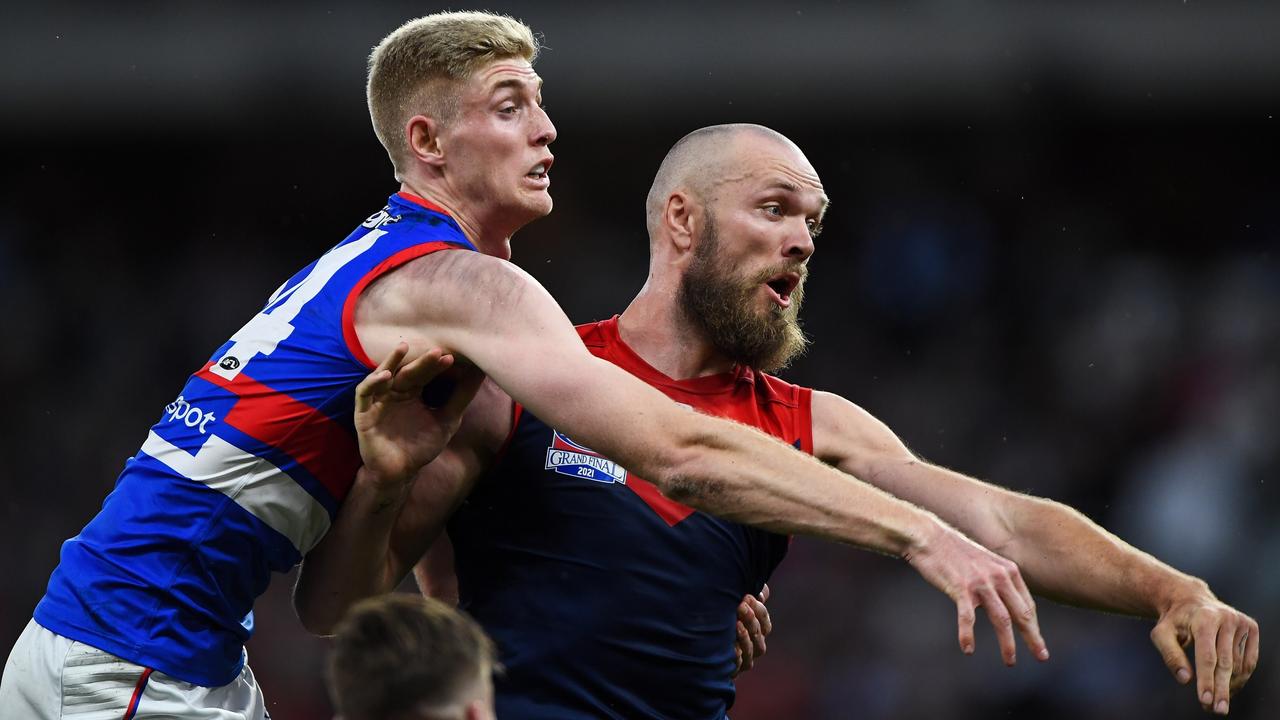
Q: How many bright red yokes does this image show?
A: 1